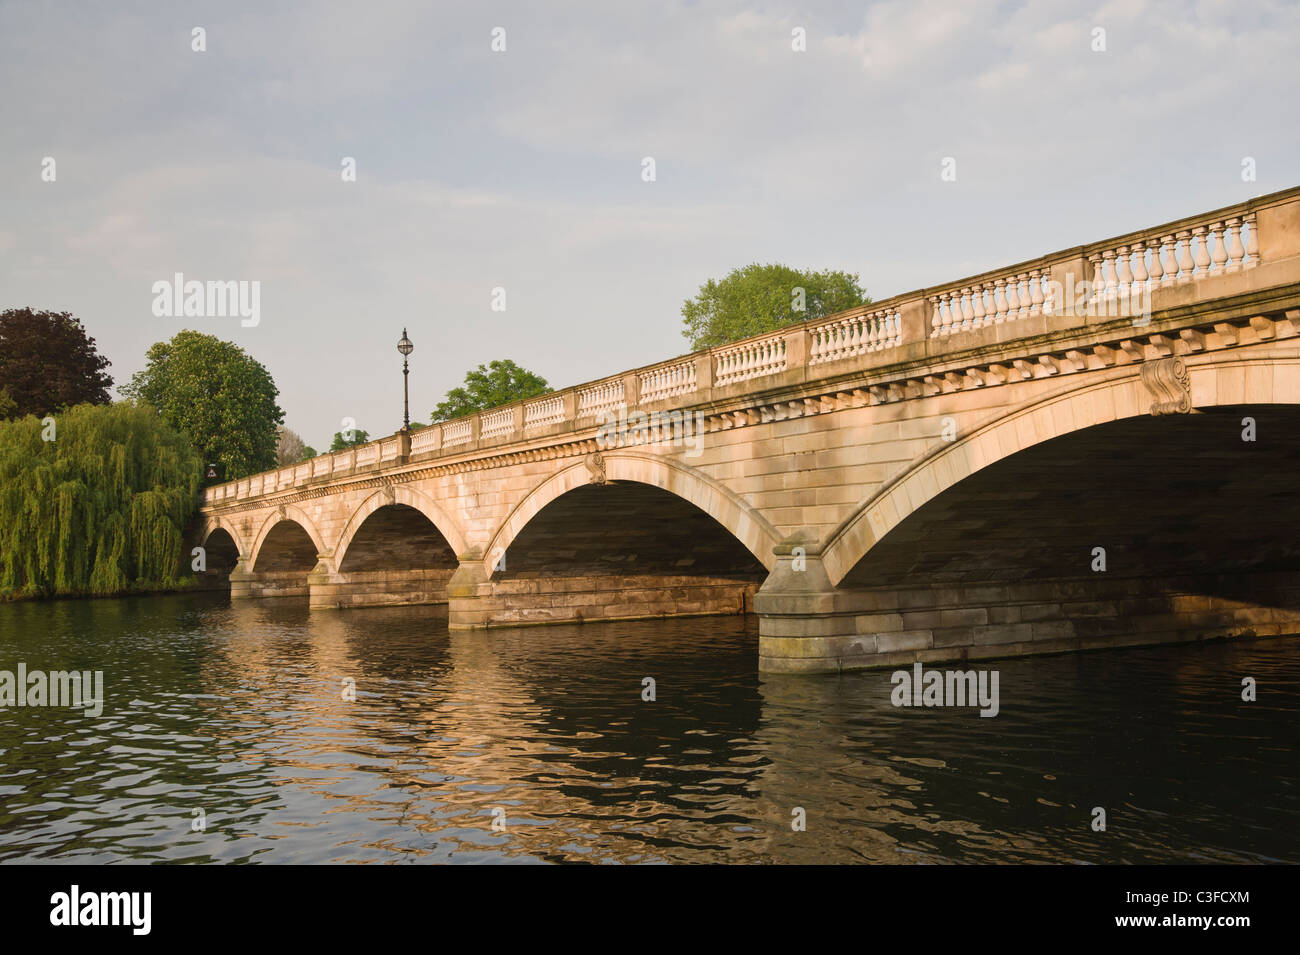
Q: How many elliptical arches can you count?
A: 5